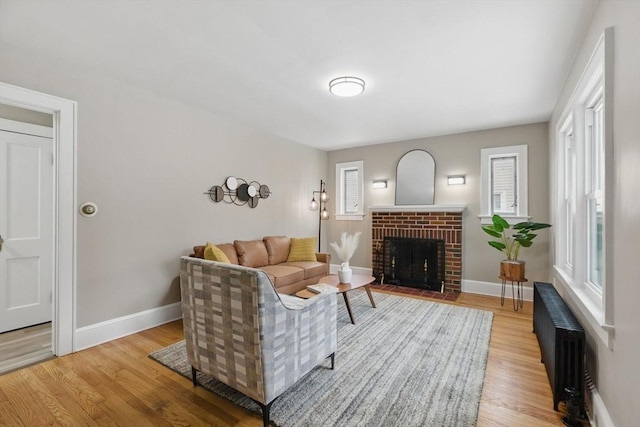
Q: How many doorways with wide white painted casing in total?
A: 1